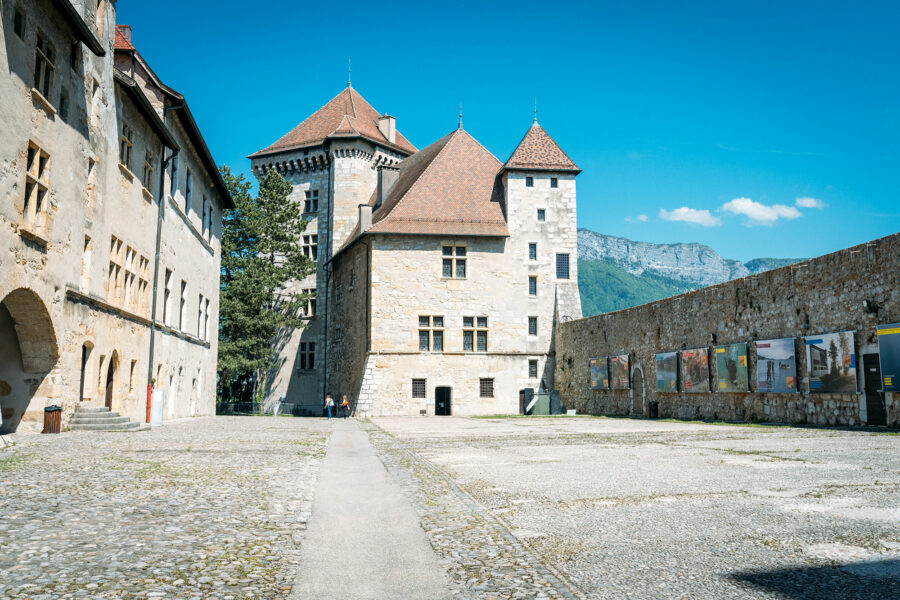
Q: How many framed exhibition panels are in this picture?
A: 8